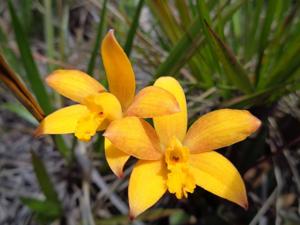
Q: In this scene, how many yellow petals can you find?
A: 10